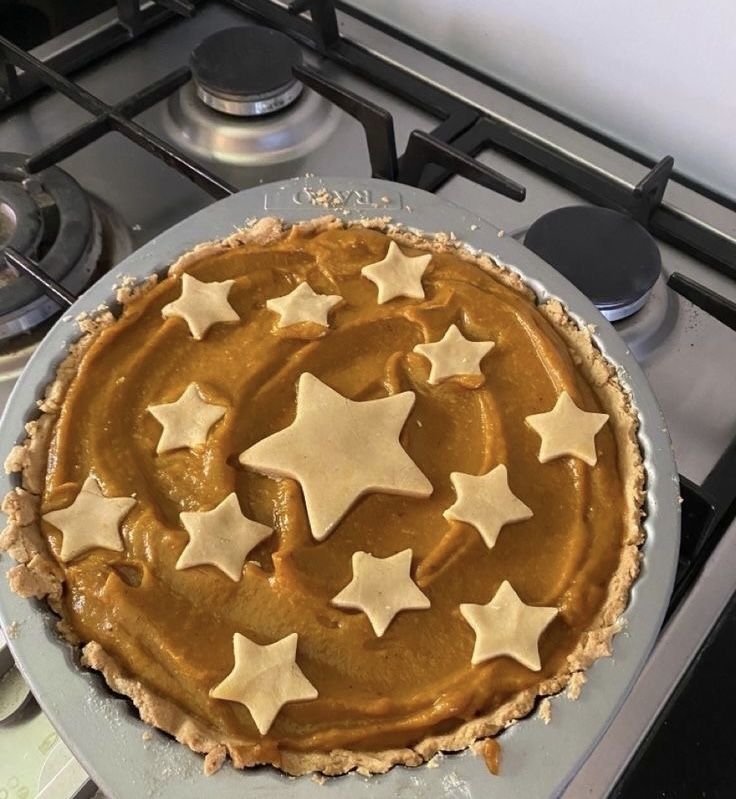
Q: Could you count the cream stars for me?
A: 13